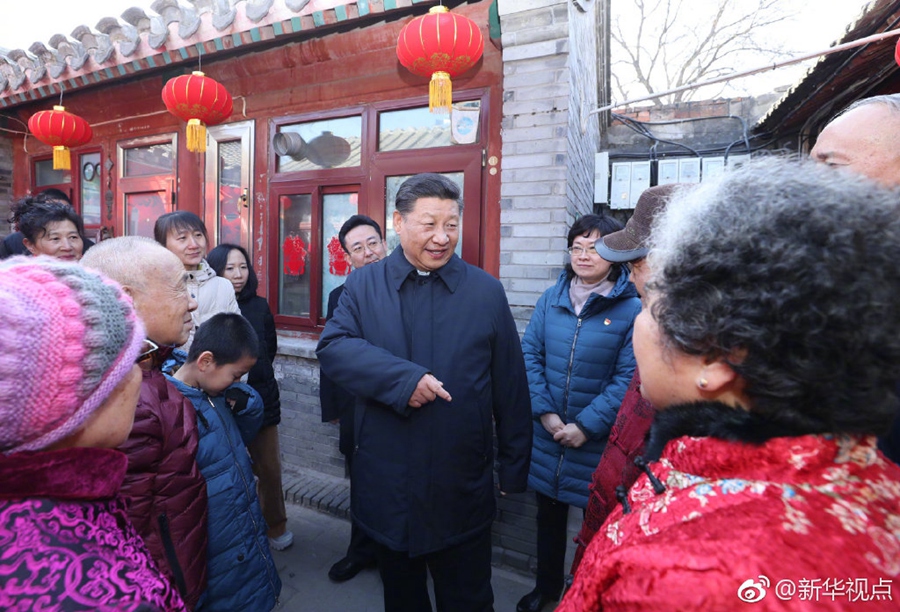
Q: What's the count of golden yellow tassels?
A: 3